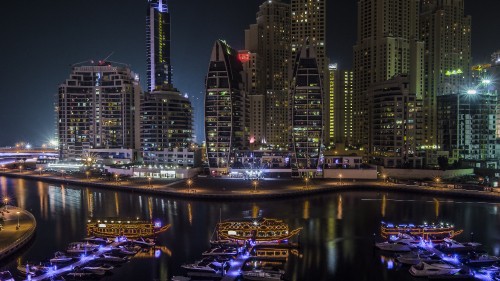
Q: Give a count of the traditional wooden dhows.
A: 3